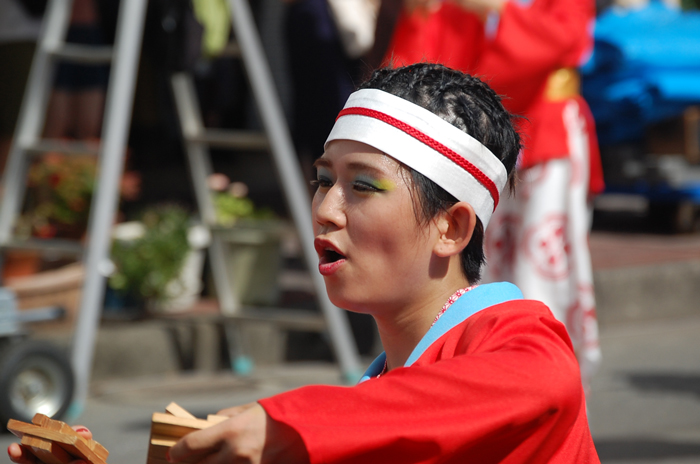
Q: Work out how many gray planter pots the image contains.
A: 1